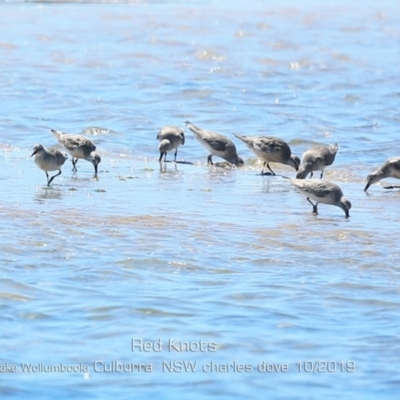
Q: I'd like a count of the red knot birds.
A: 8